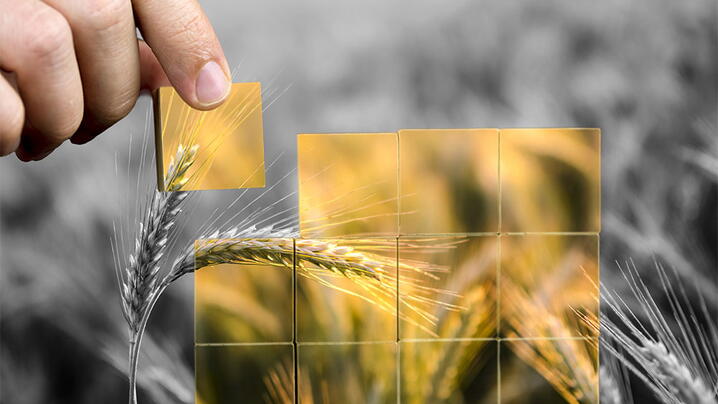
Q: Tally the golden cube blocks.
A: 12